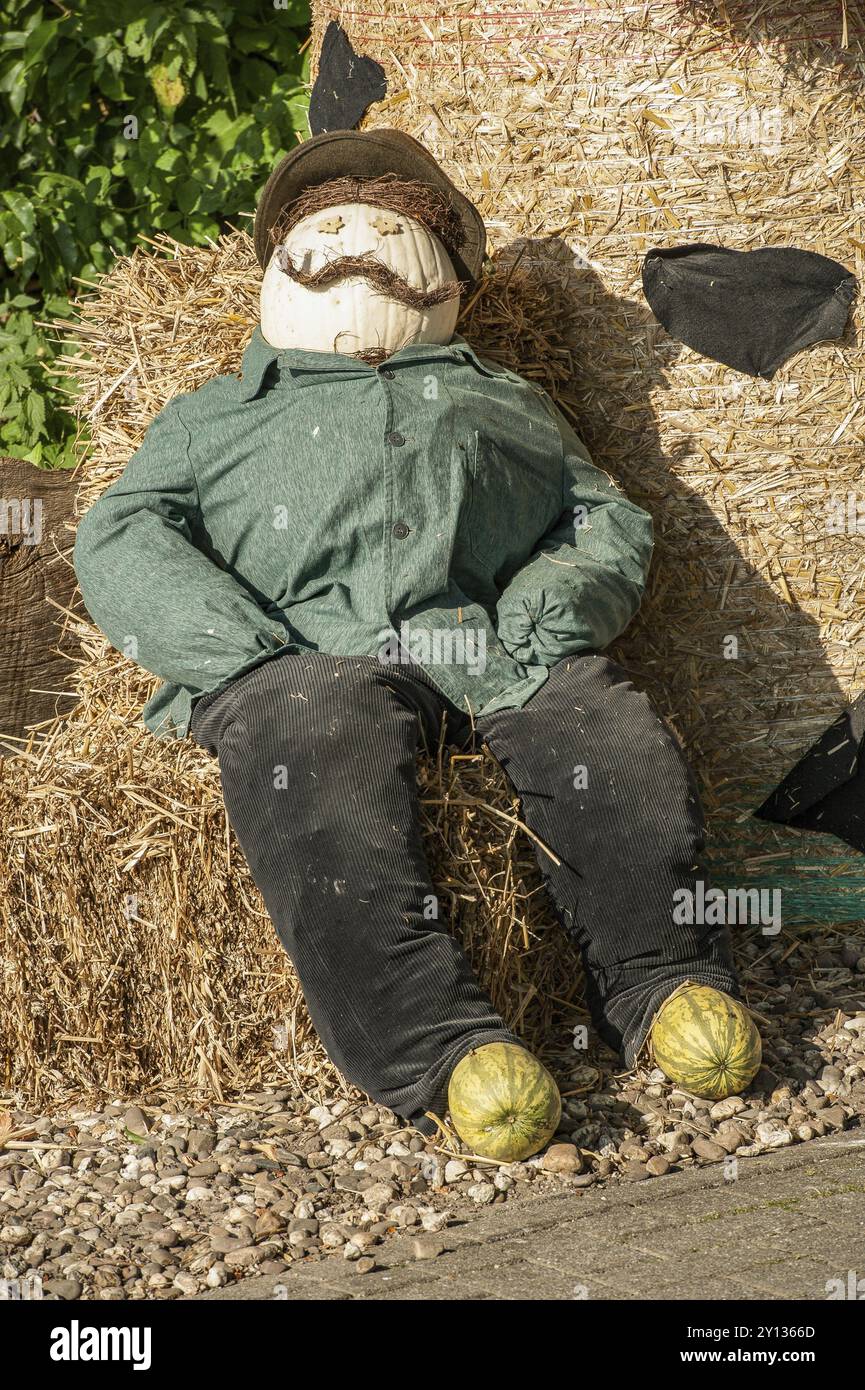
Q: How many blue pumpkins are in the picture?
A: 0